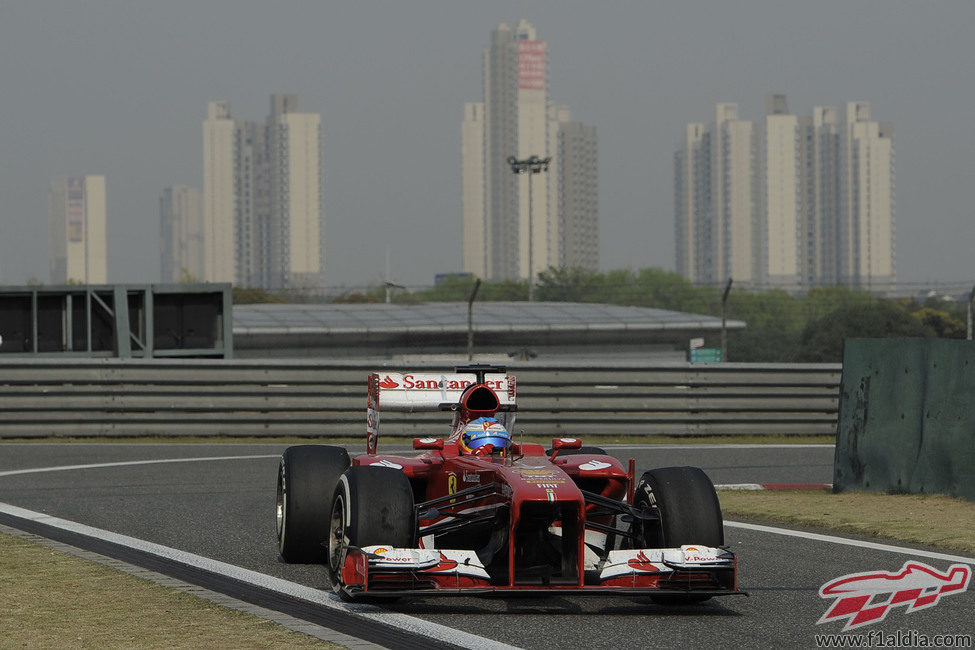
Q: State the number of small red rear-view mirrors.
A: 2